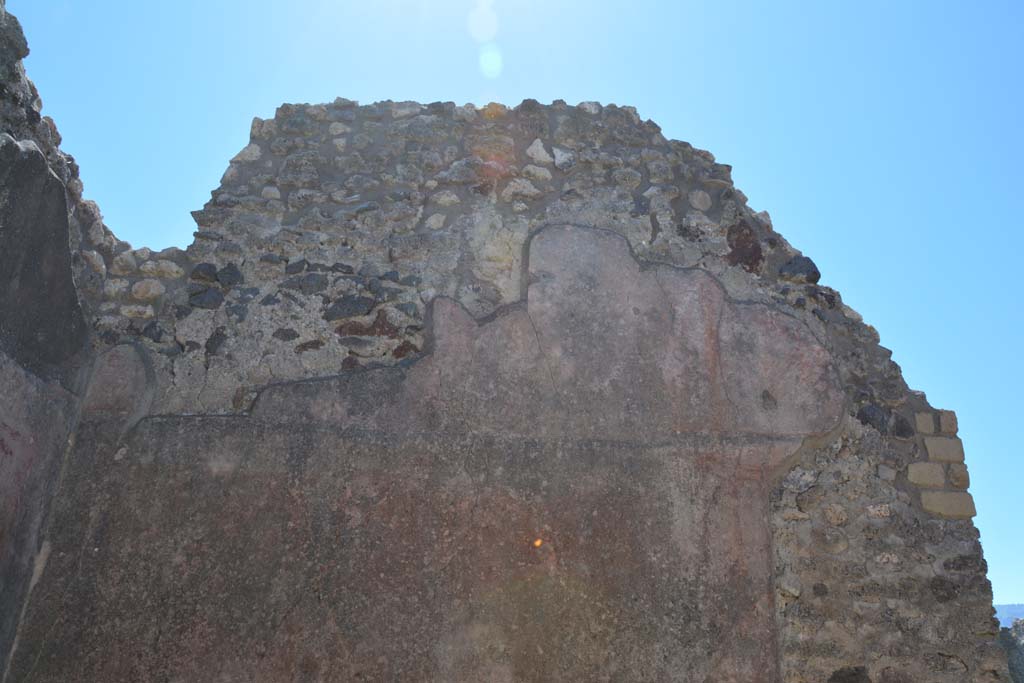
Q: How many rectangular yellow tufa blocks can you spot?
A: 6